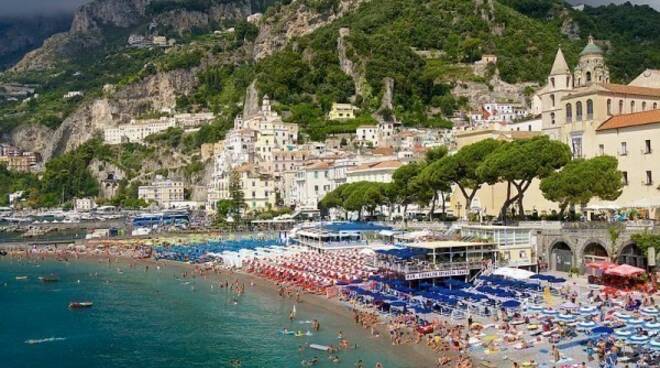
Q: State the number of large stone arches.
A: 3